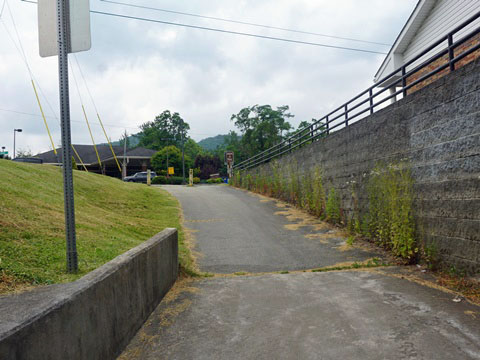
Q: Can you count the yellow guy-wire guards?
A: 4